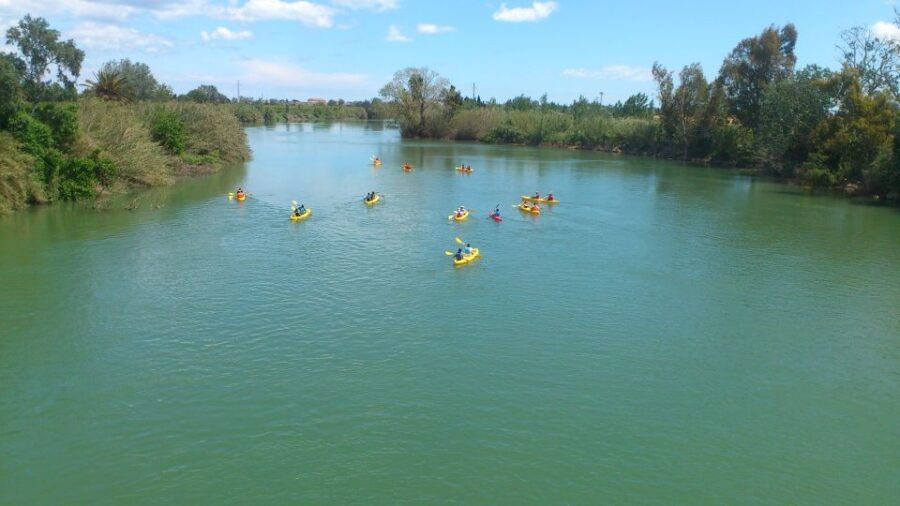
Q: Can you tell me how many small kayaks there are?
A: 11